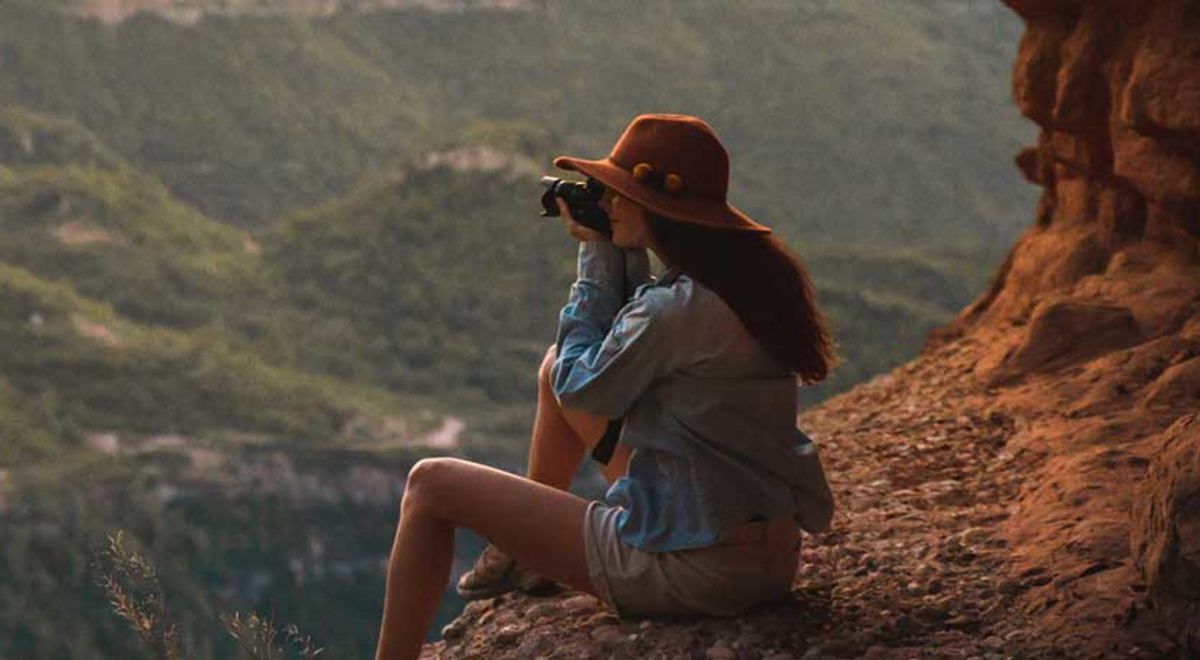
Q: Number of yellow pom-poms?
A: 2